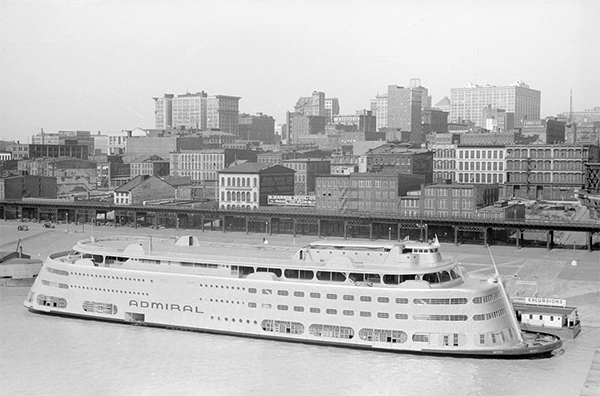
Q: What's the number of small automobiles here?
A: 2